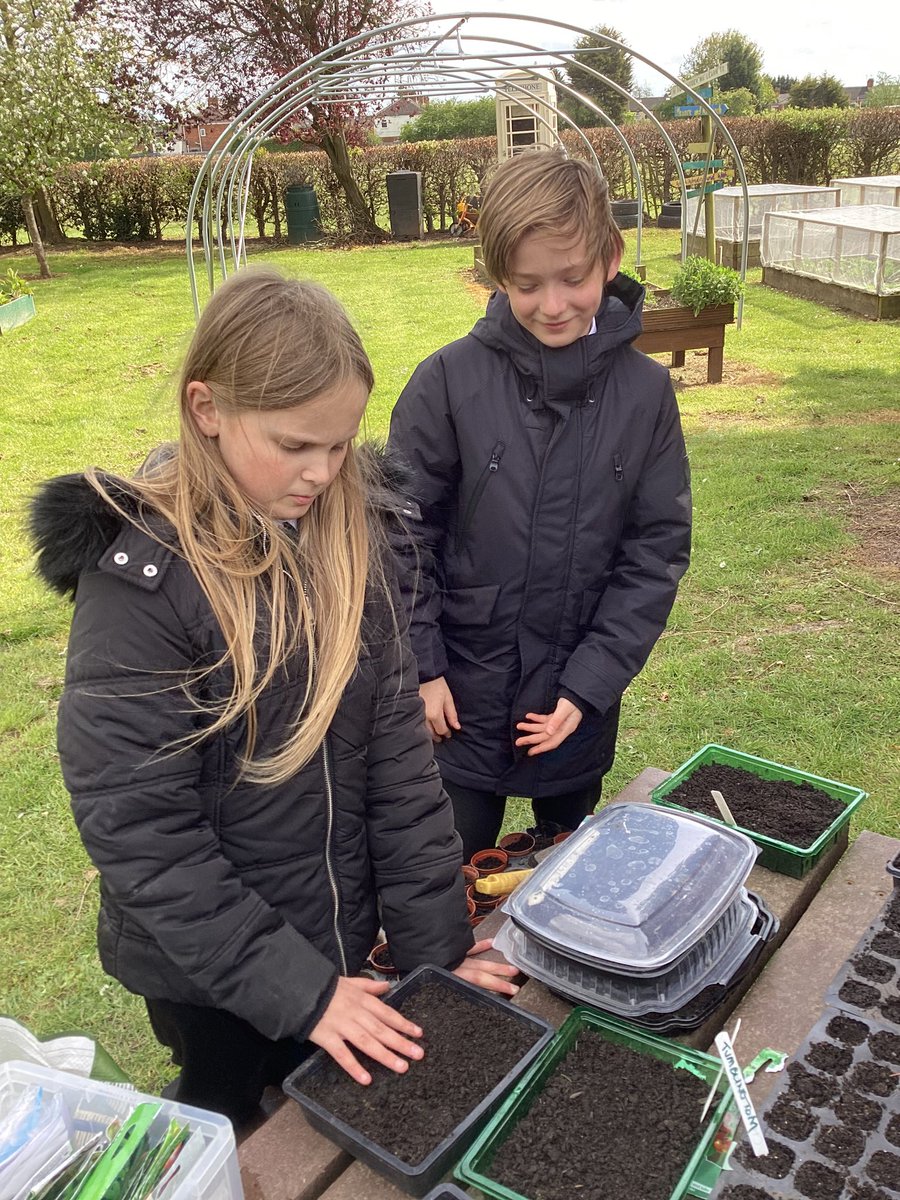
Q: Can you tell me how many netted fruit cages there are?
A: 3